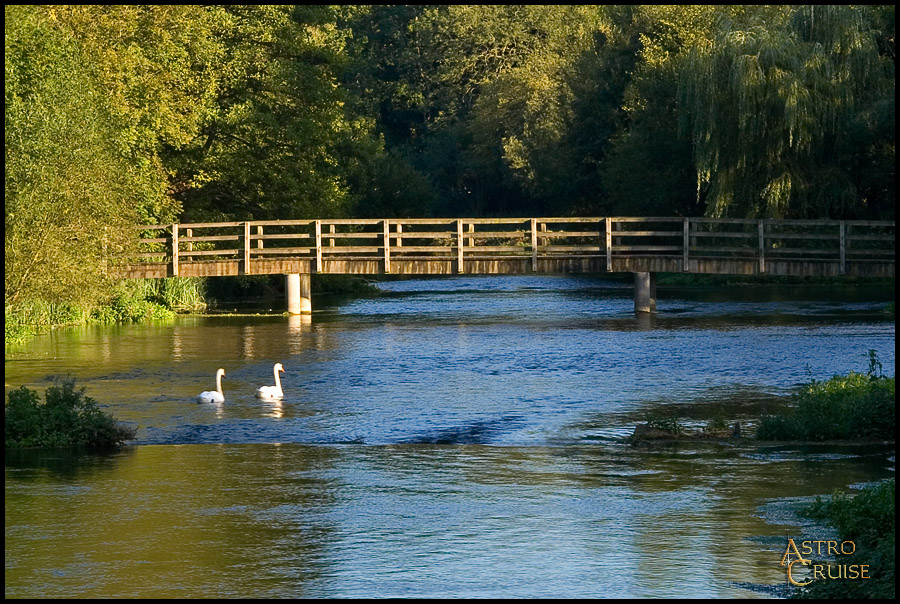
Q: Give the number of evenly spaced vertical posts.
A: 10